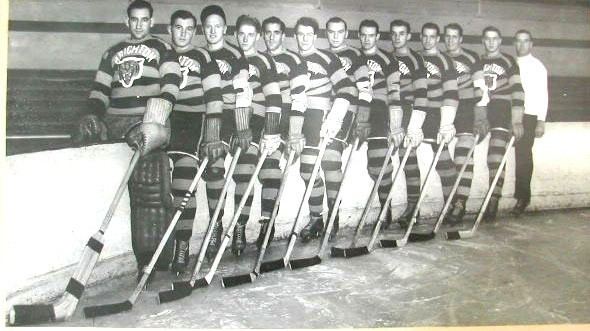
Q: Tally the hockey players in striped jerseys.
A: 12